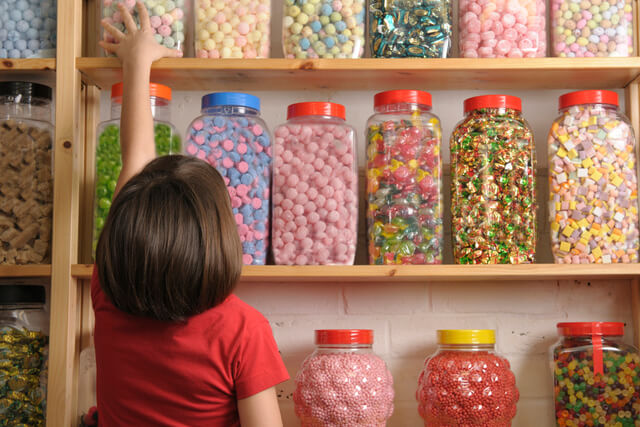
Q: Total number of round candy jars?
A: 2